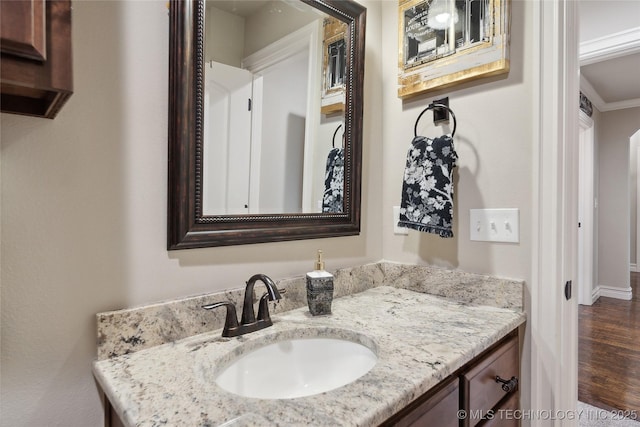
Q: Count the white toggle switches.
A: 3